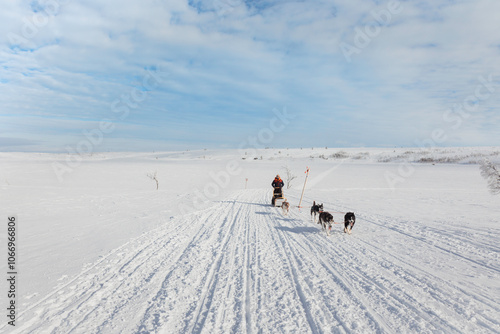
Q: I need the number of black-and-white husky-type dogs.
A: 3